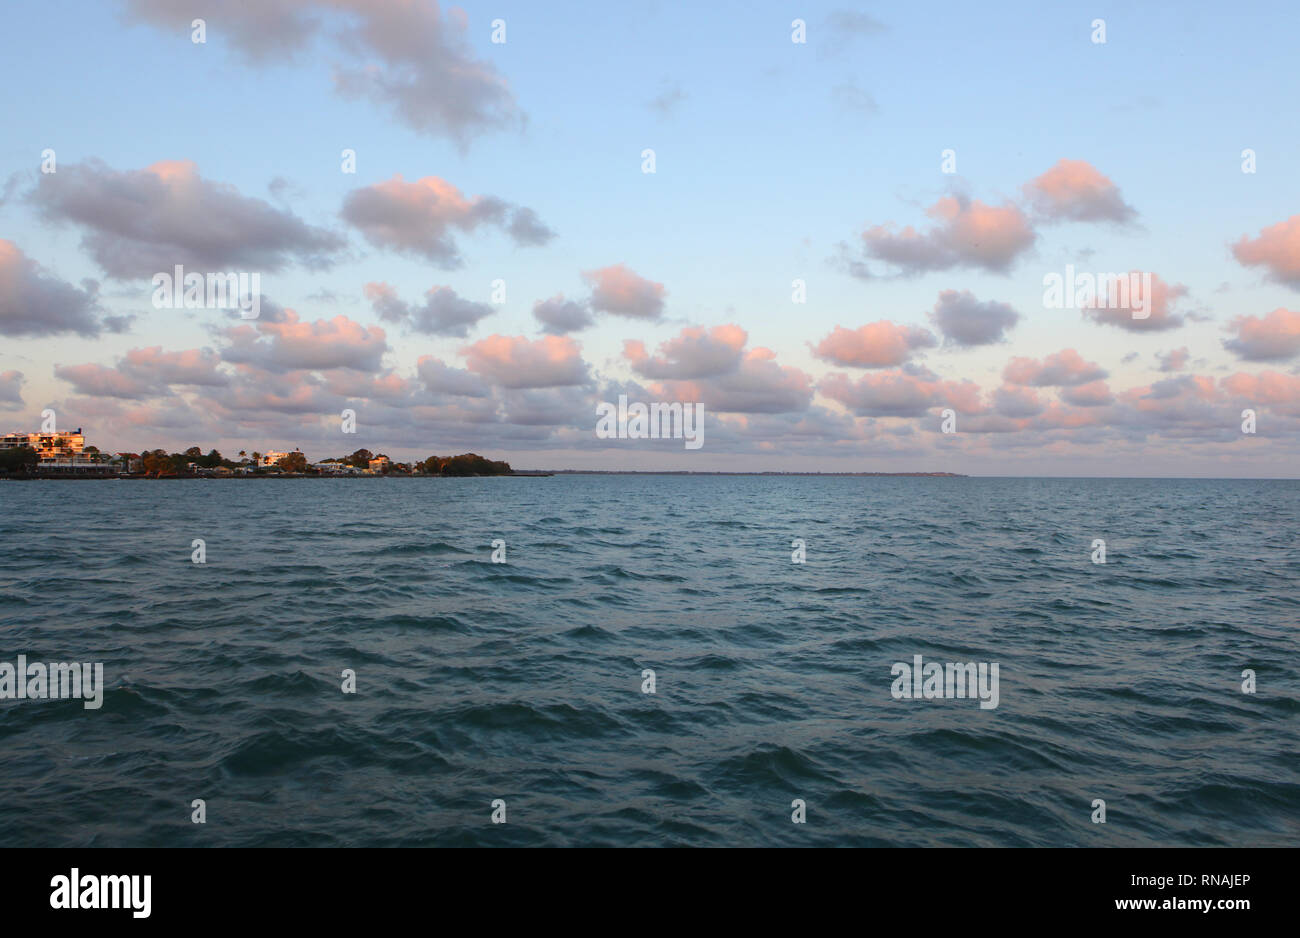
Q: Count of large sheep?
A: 0